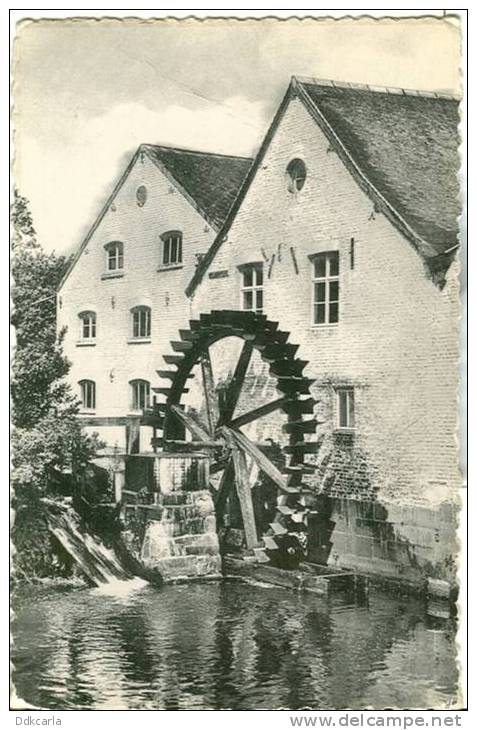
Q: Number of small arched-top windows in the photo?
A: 6